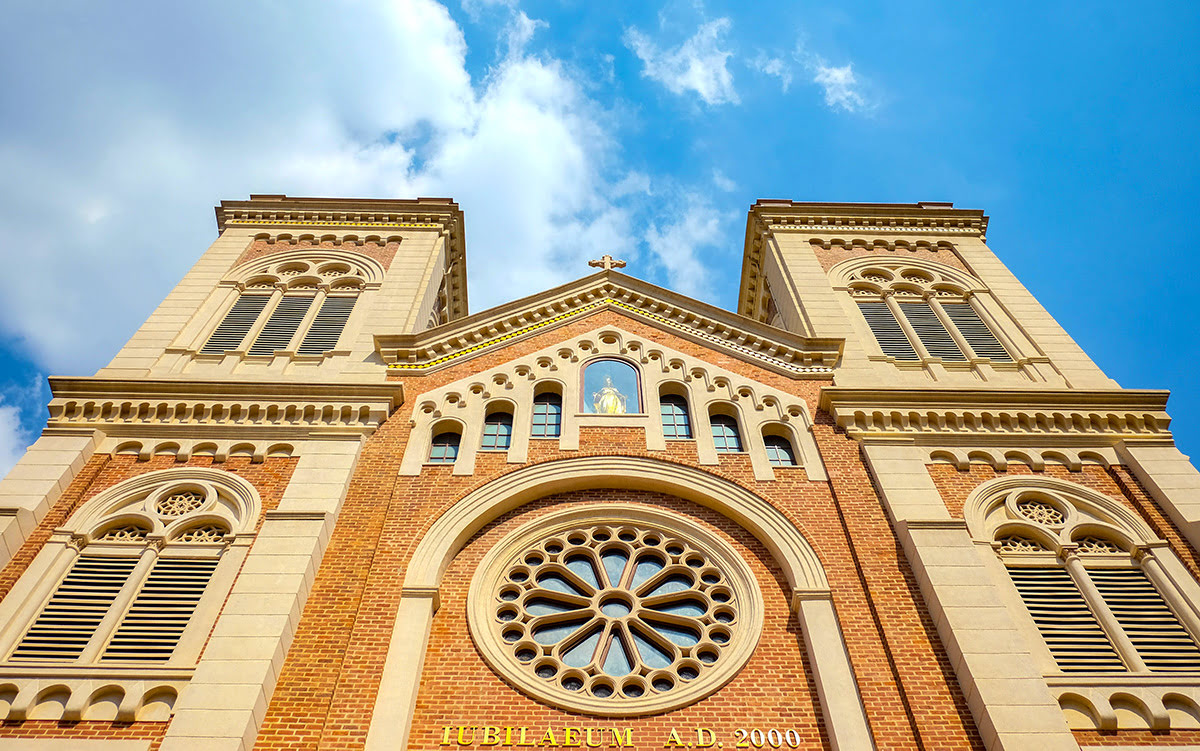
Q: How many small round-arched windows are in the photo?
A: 6